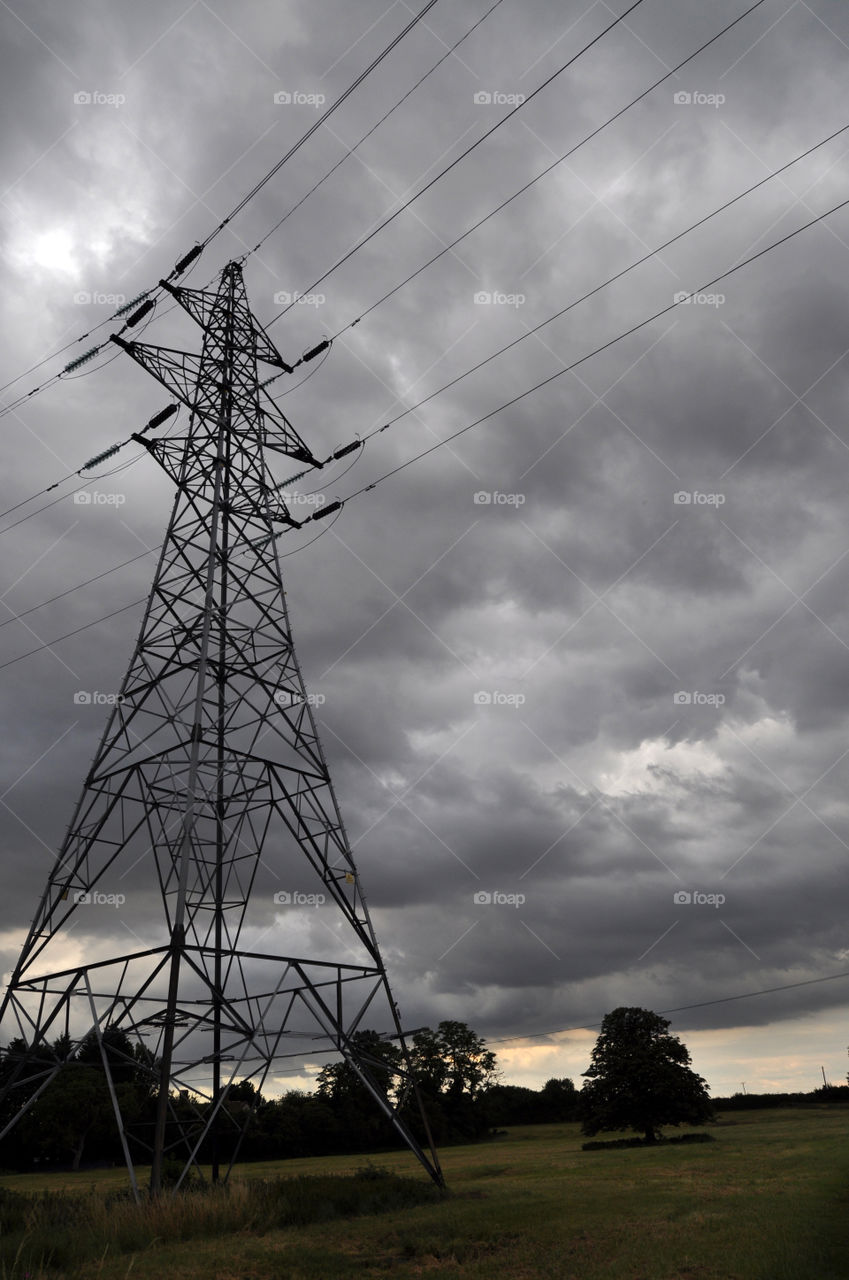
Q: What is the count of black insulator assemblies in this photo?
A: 6